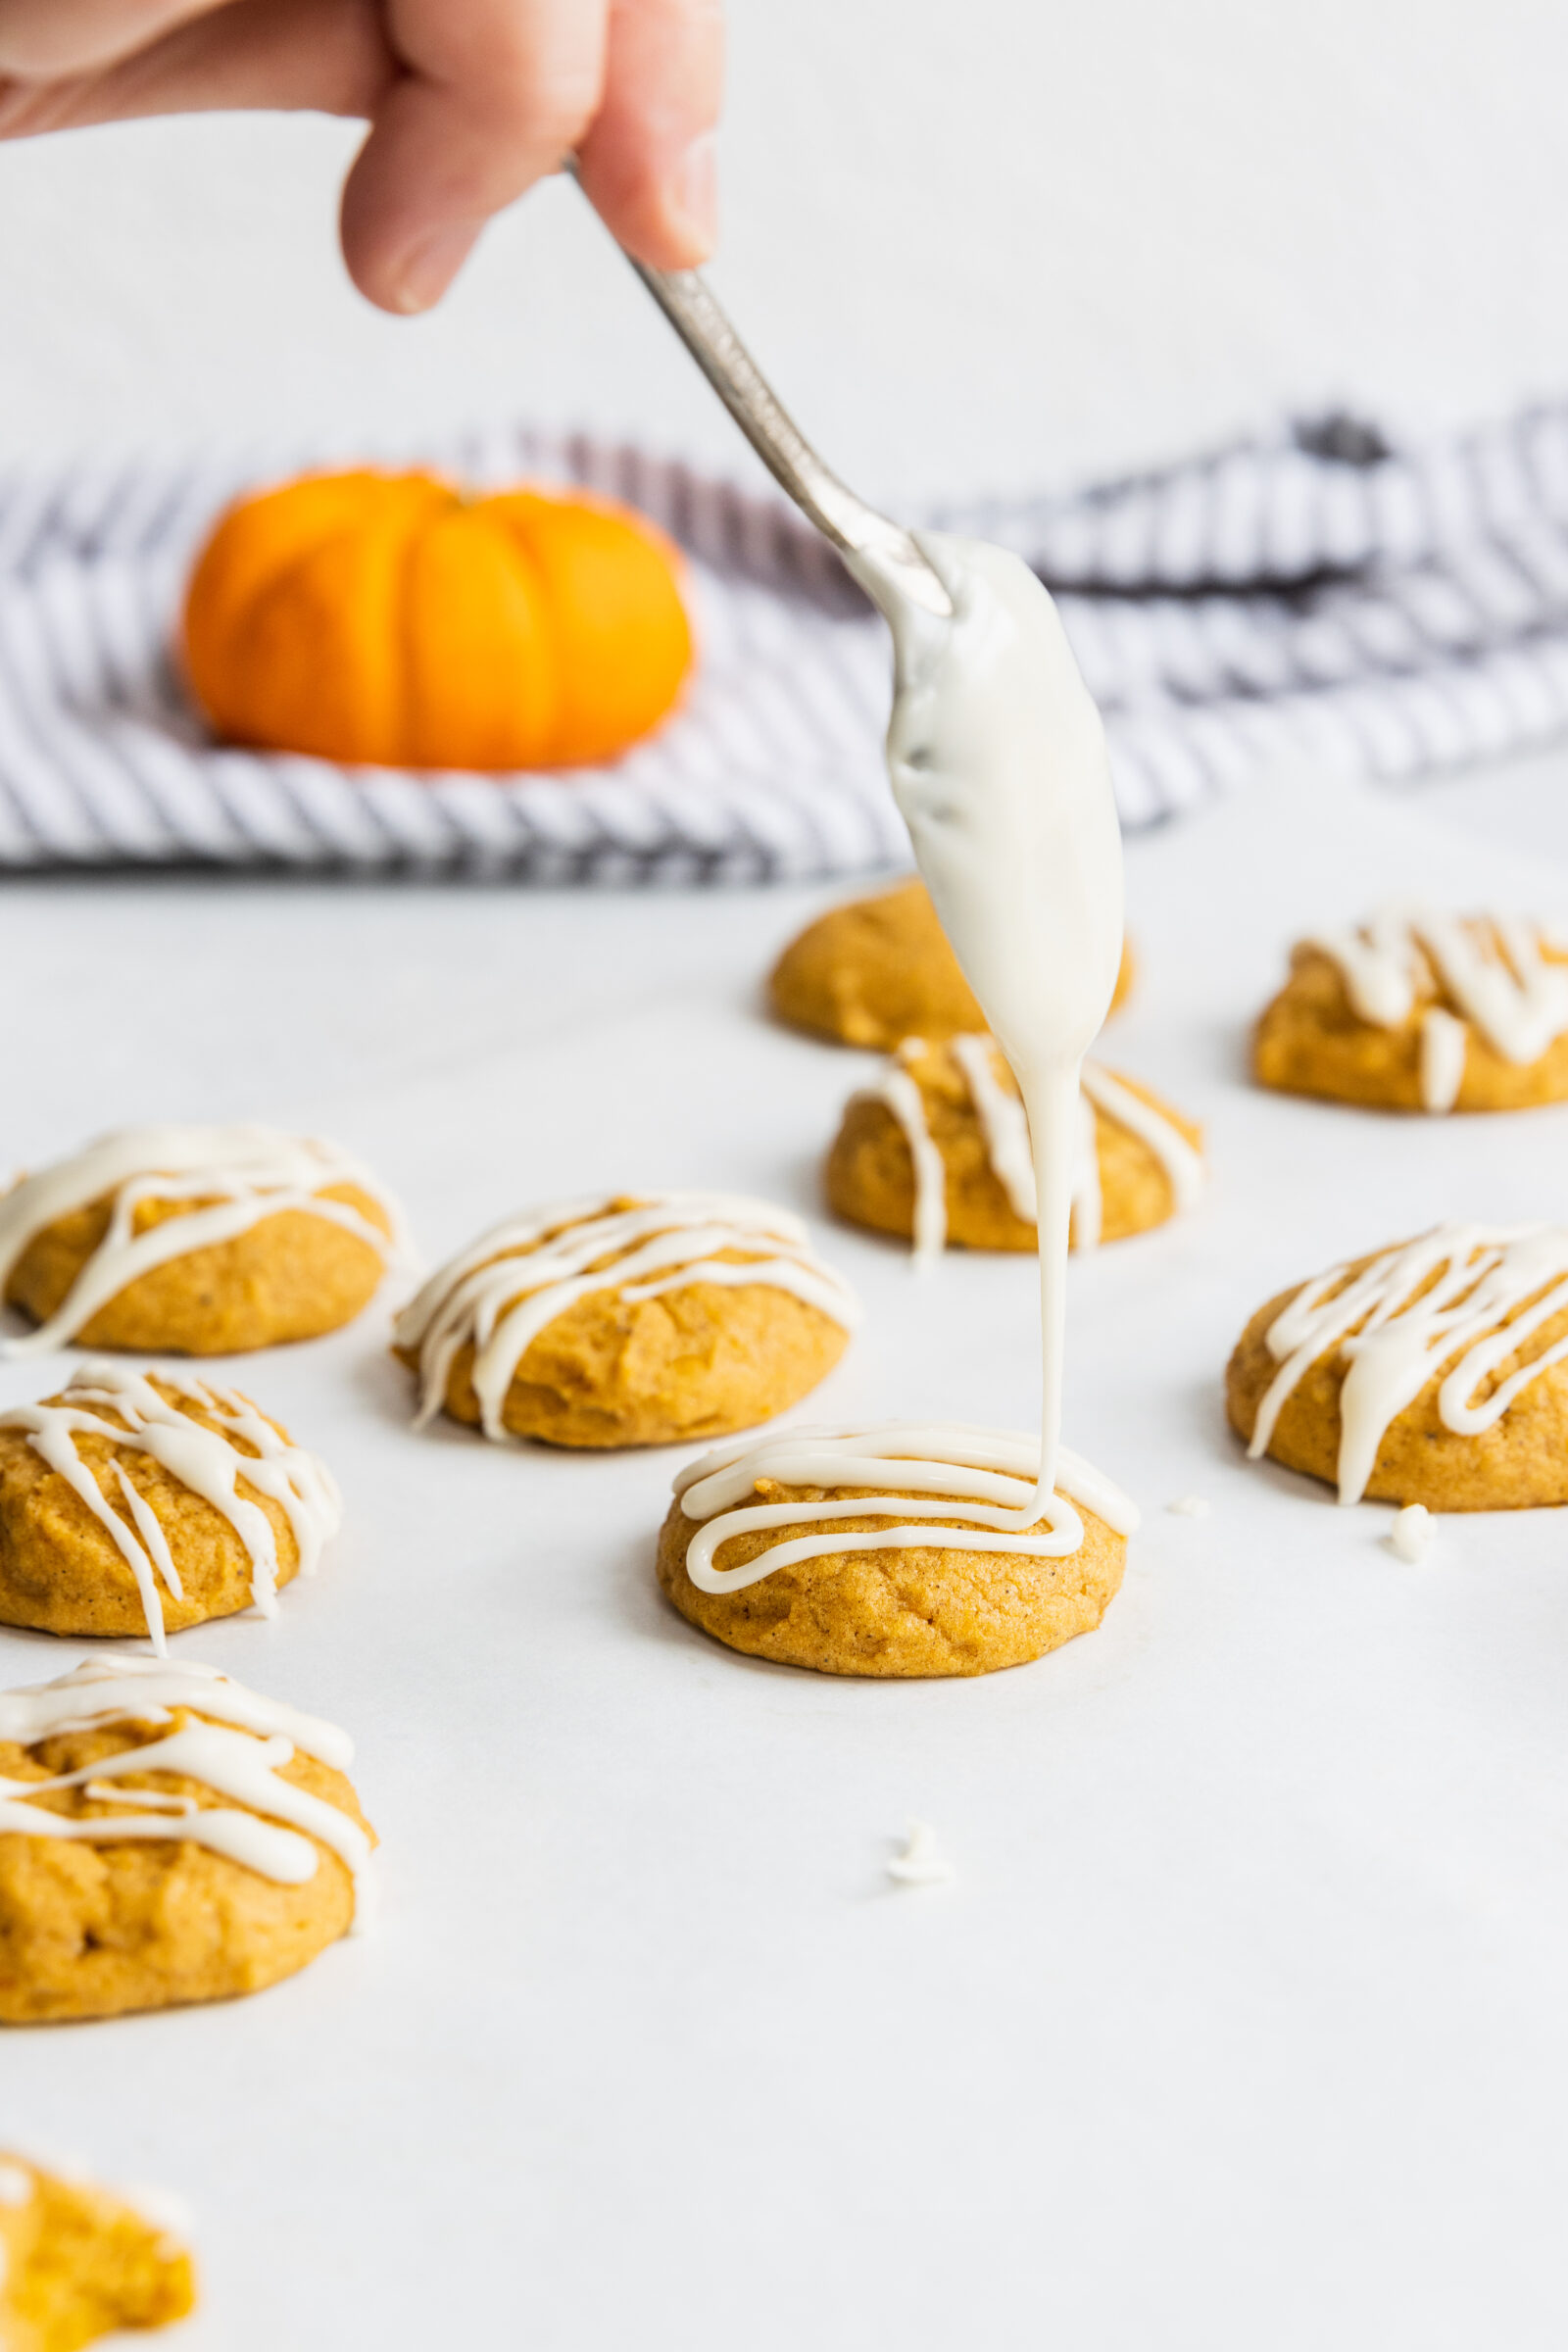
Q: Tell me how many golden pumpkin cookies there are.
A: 10